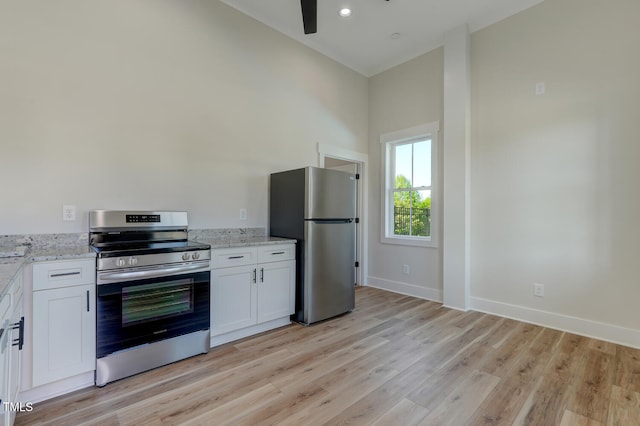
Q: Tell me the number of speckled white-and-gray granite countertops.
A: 2